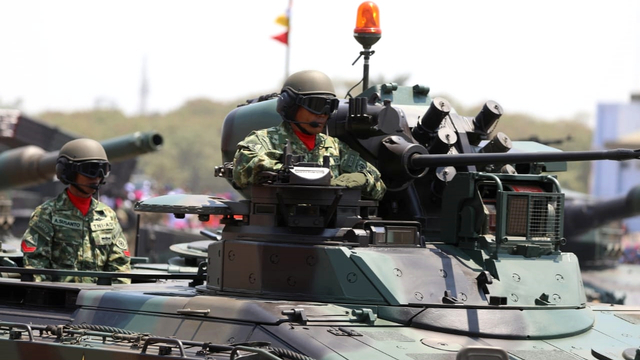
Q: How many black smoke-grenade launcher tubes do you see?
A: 6